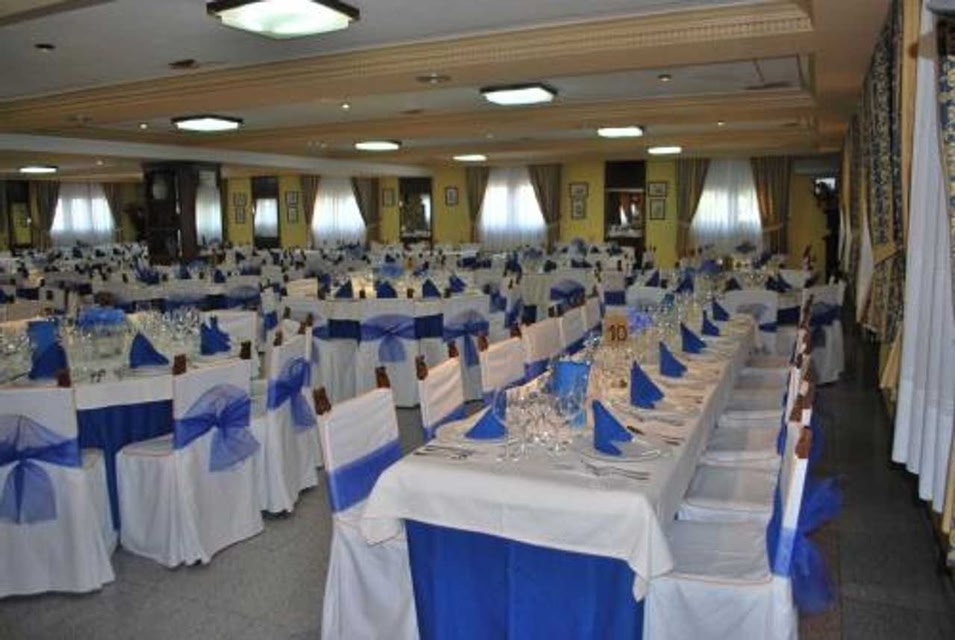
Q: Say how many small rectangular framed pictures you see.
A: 10